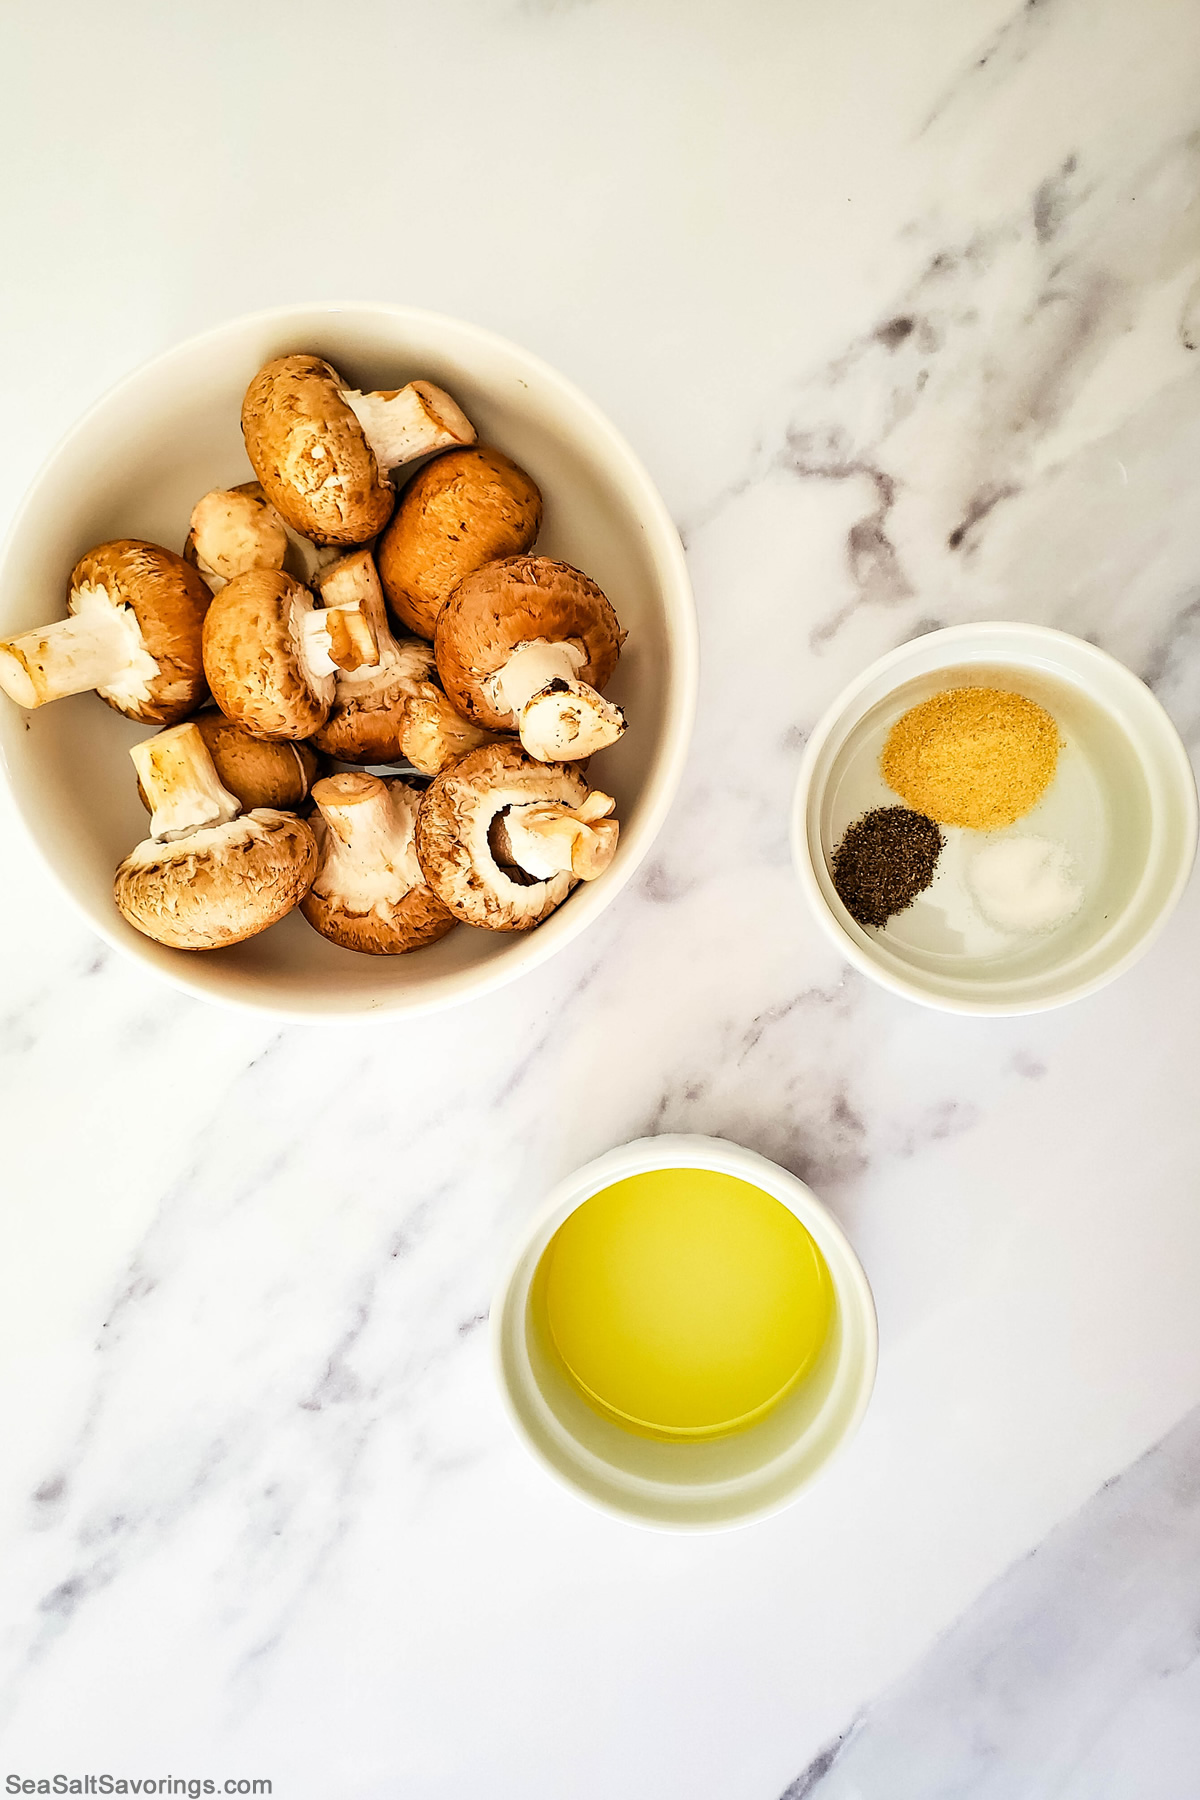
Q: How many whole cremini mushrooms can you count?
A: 12